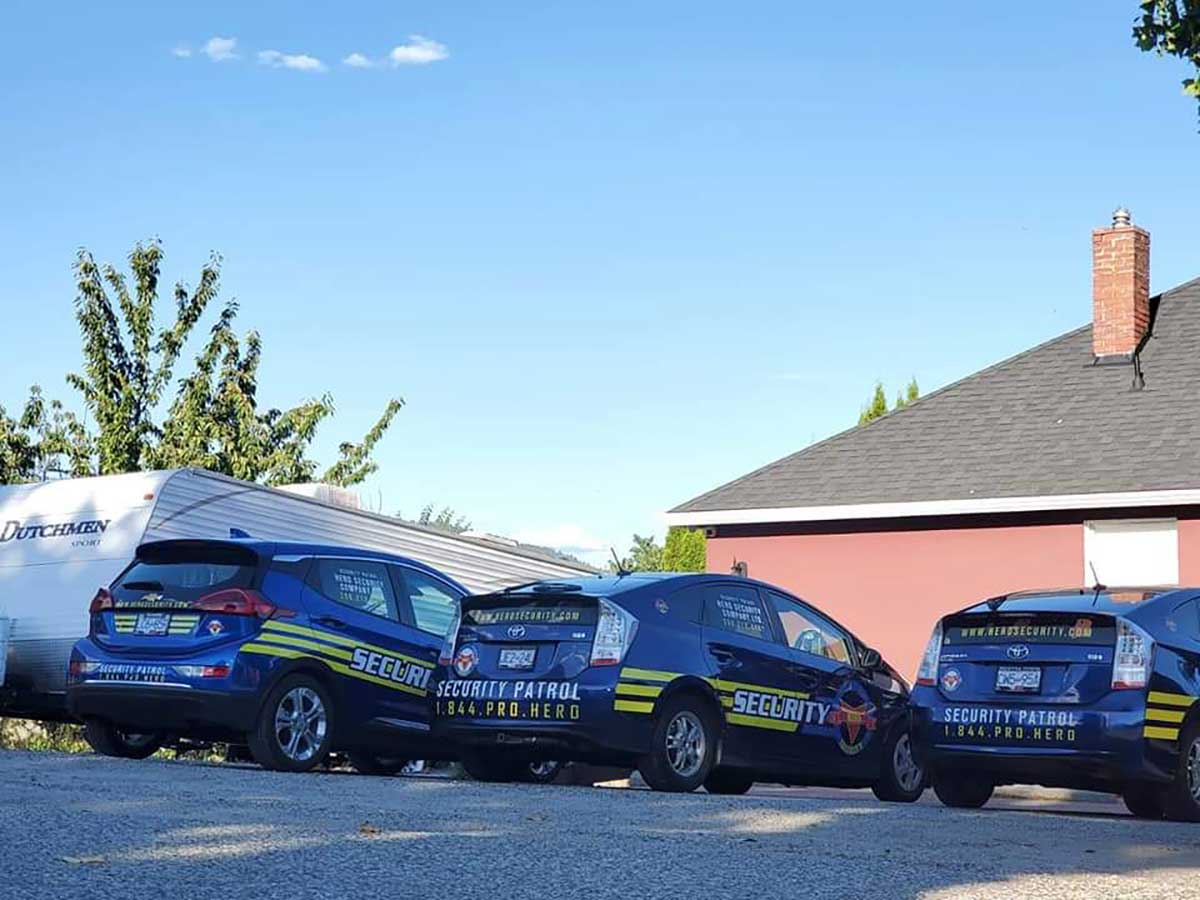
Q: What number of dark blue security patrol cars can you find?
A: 3